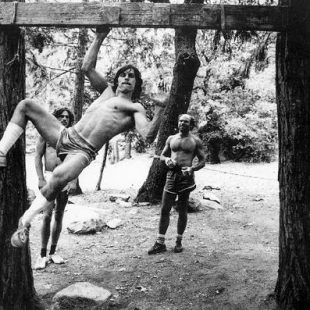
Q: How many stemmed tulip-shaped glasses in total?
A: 0